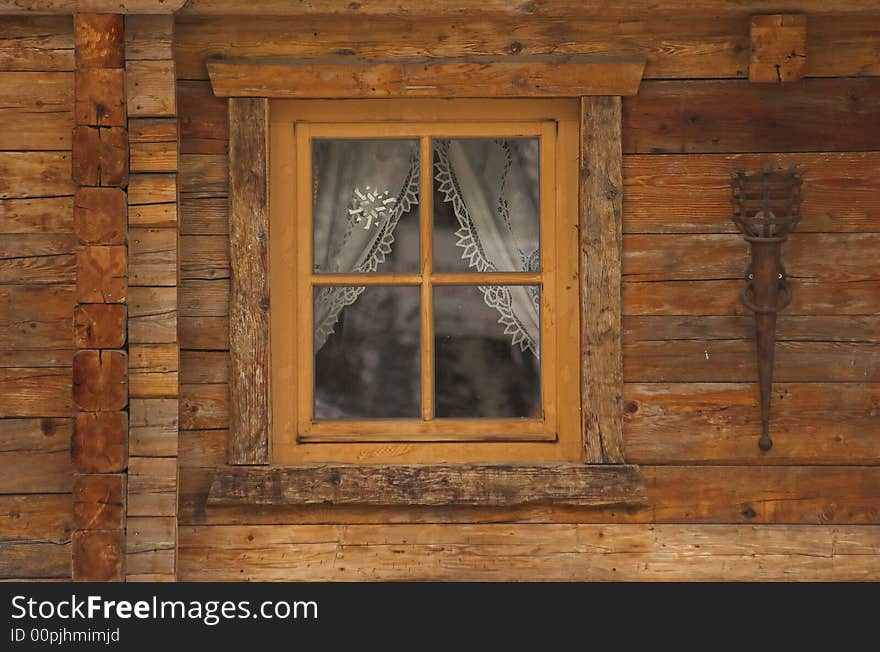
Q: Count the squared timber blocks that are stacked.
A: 10